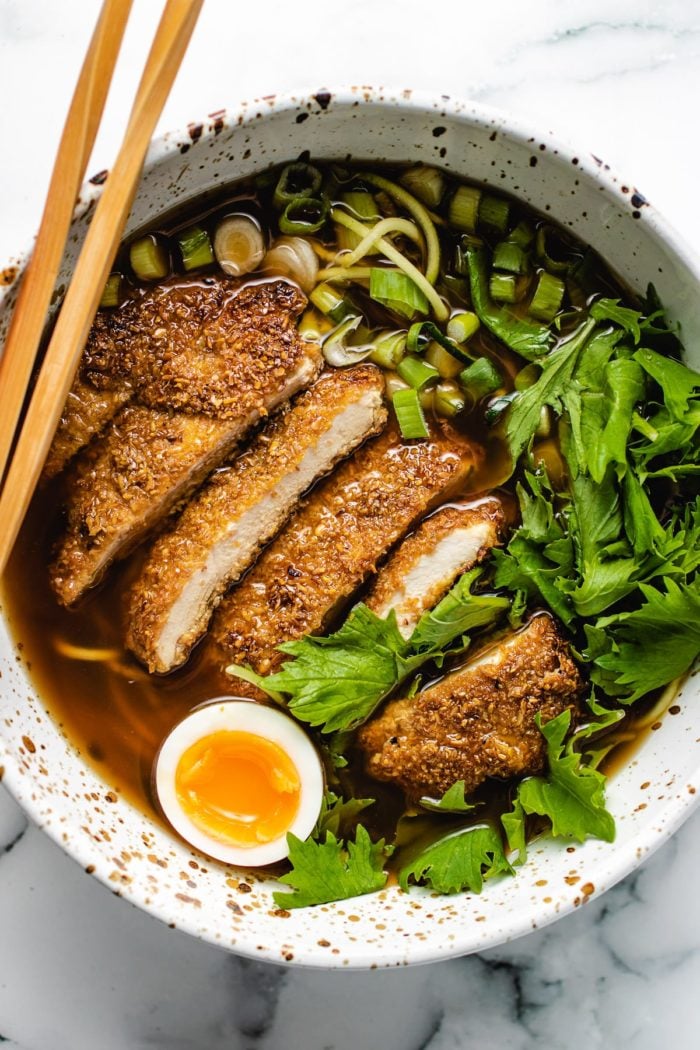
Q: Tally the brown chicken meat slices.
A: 6